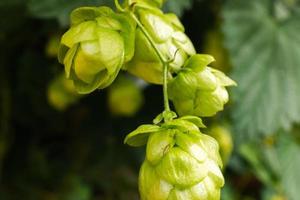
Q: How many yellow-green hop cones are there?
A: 4